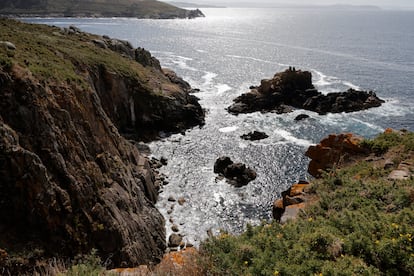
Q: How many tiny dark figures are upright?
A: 2